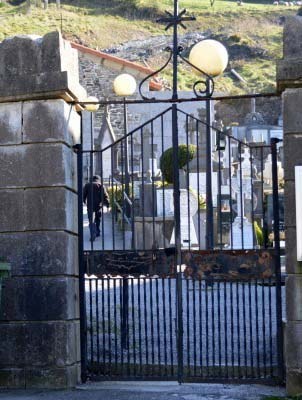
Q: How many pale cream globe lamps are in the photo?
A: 3